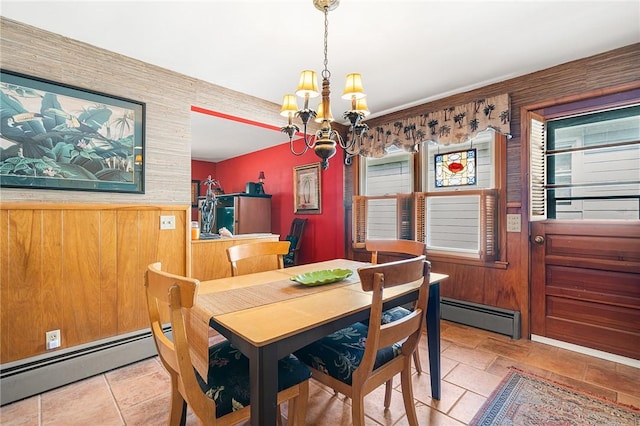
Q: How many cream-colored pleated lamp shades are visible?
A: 5